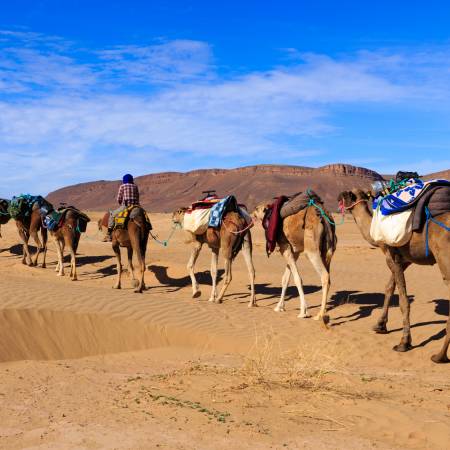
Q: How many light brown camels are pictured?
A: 2